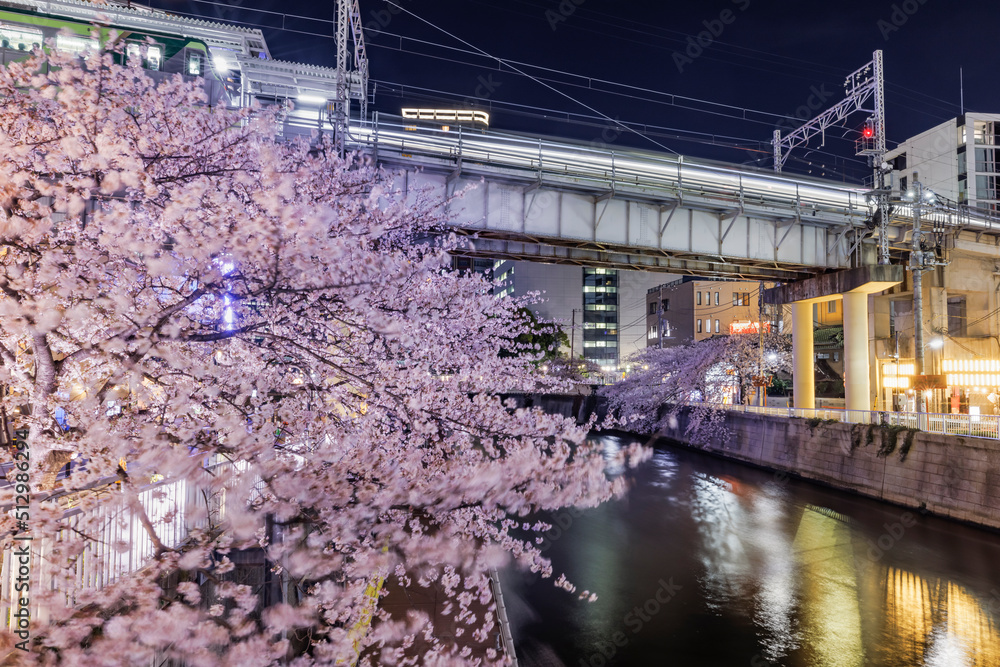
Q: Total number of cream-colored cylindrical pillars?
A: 2